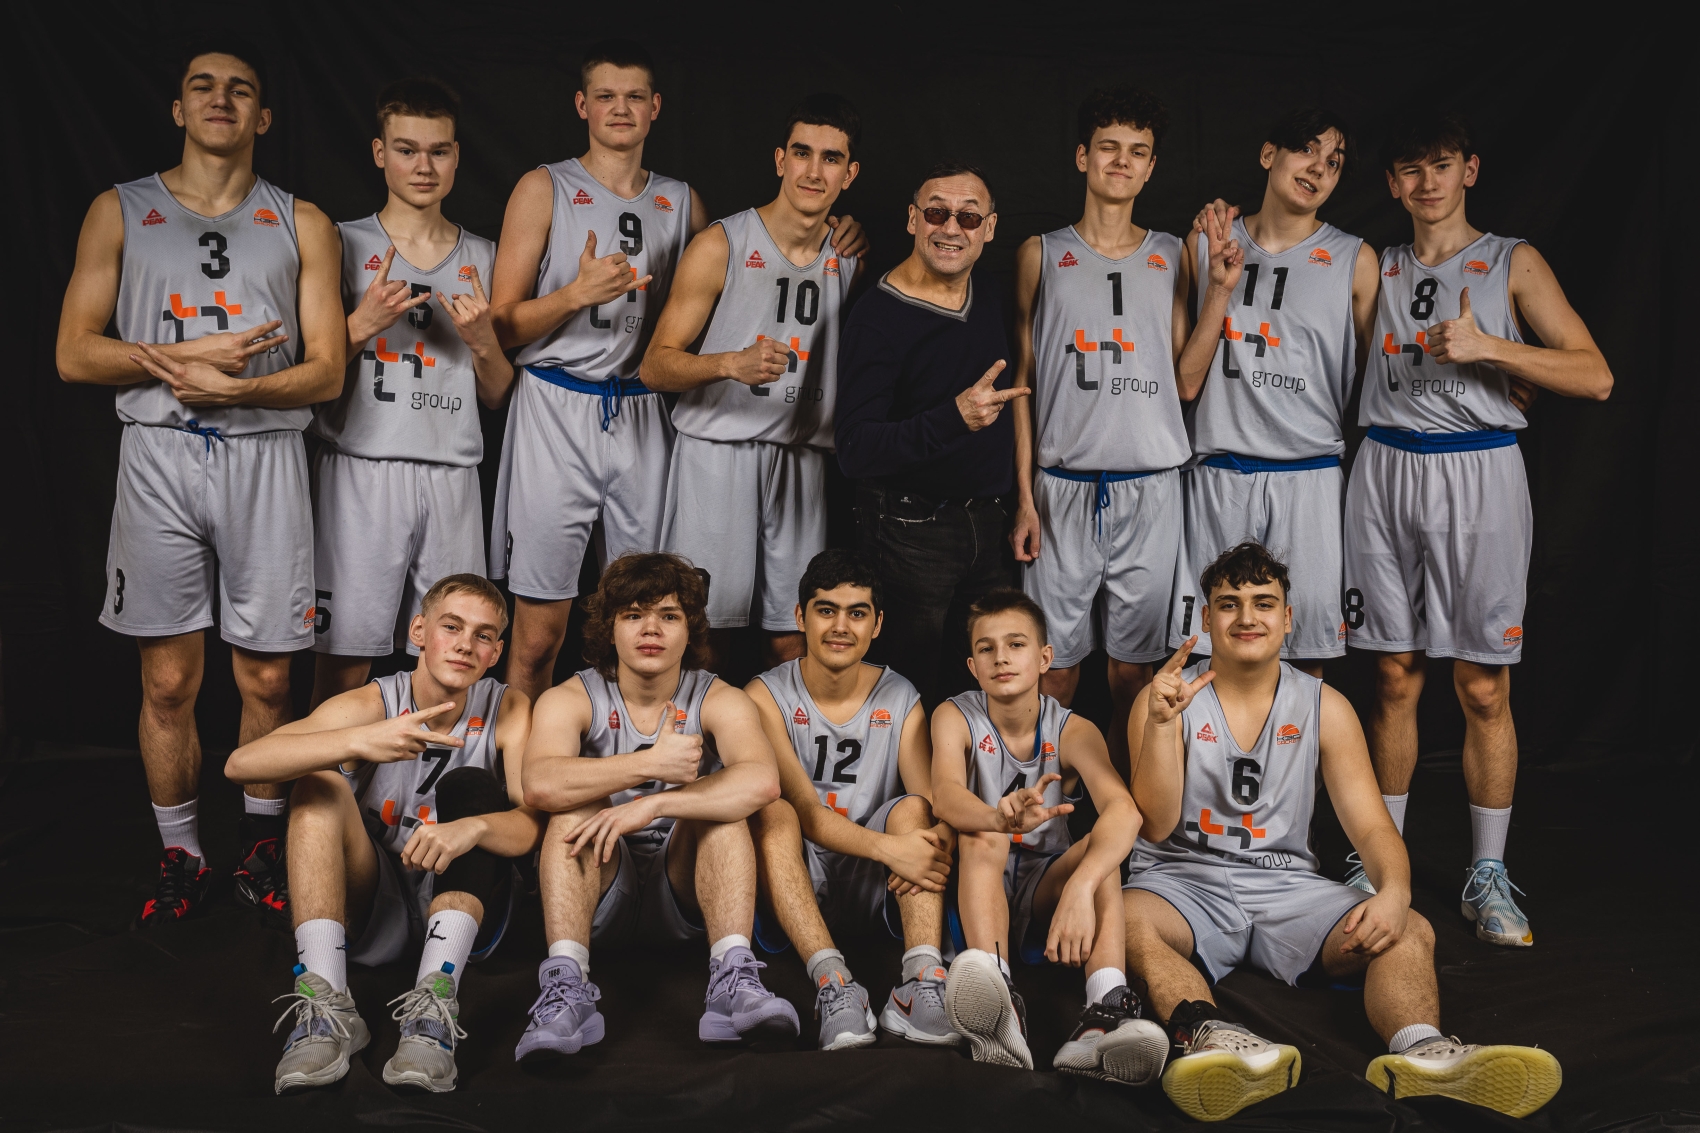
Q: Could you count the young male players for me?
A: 12